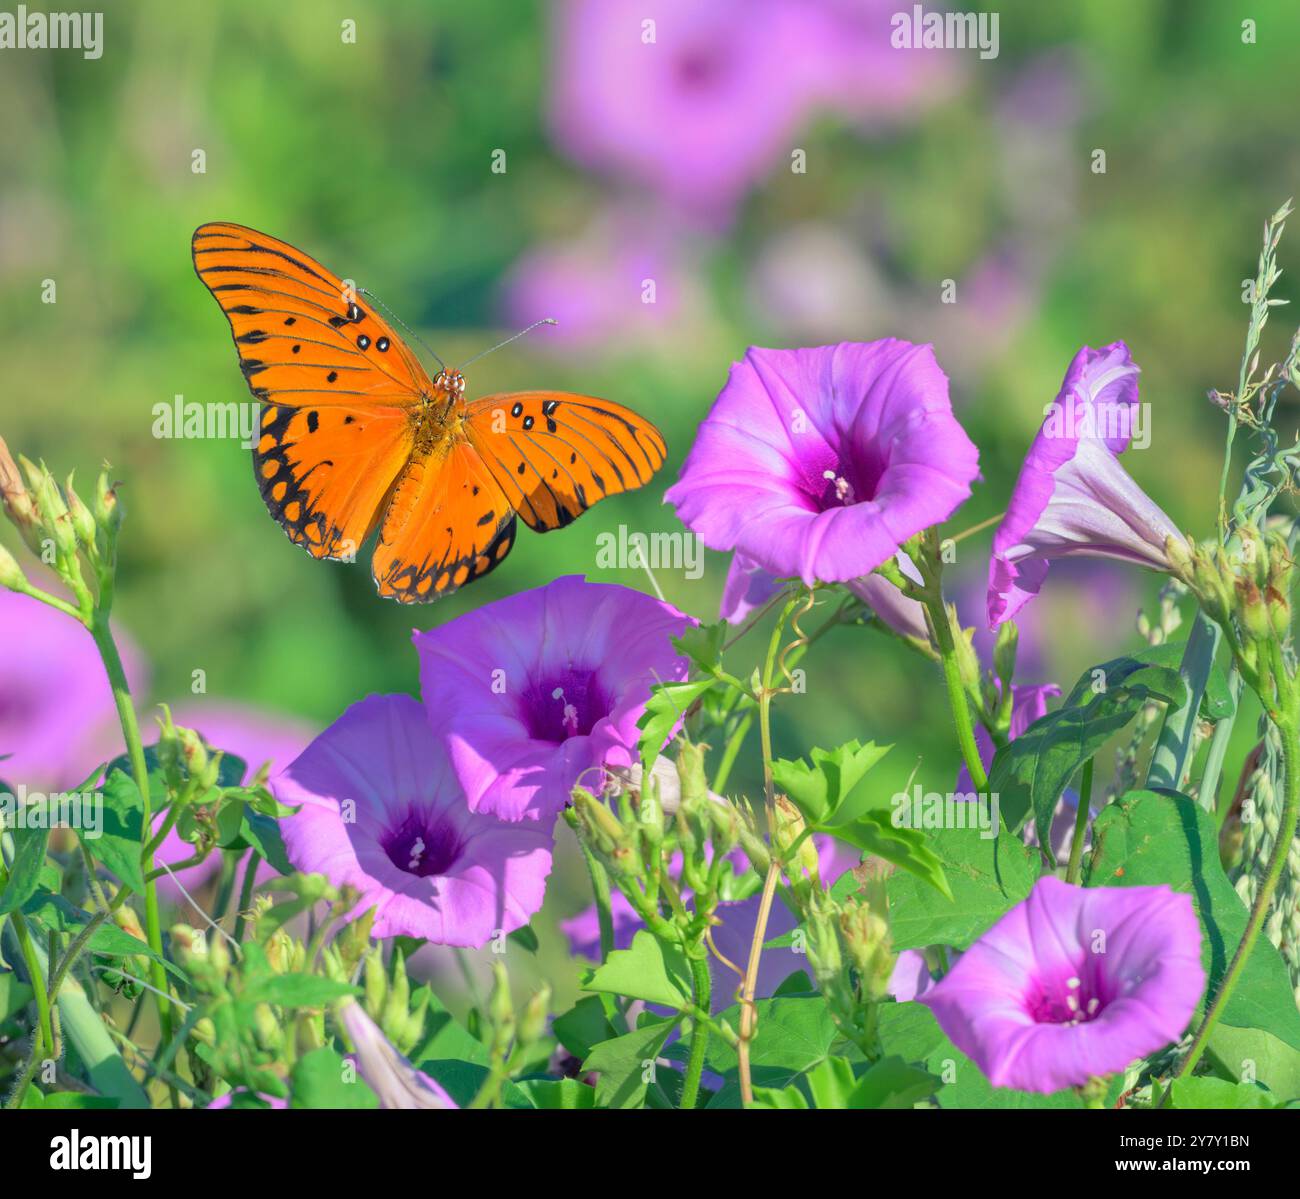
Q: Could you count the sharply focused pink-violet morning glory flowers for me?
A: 5